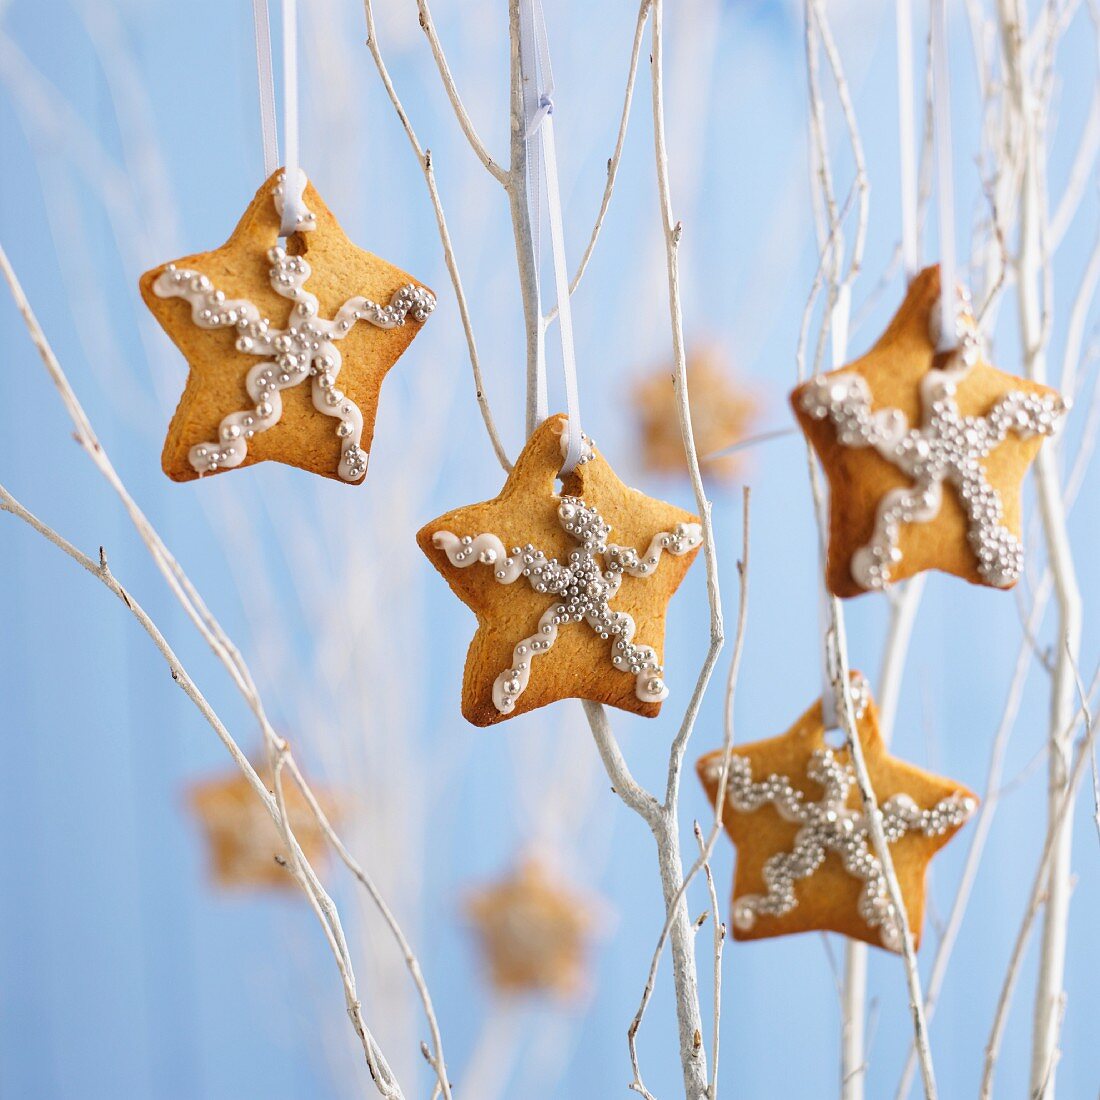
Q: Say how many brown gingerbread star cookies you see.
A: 7